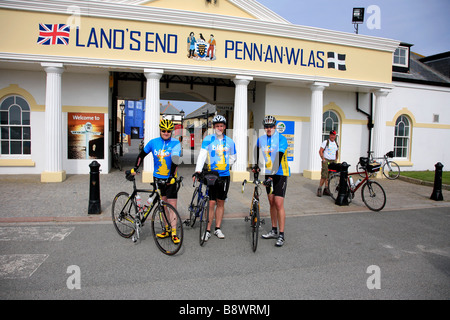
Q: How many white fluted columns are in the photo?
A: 5